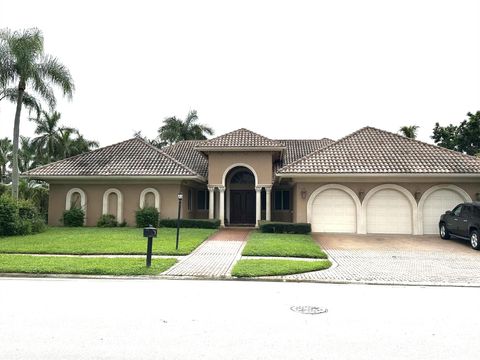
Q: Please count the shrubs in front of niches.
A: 3